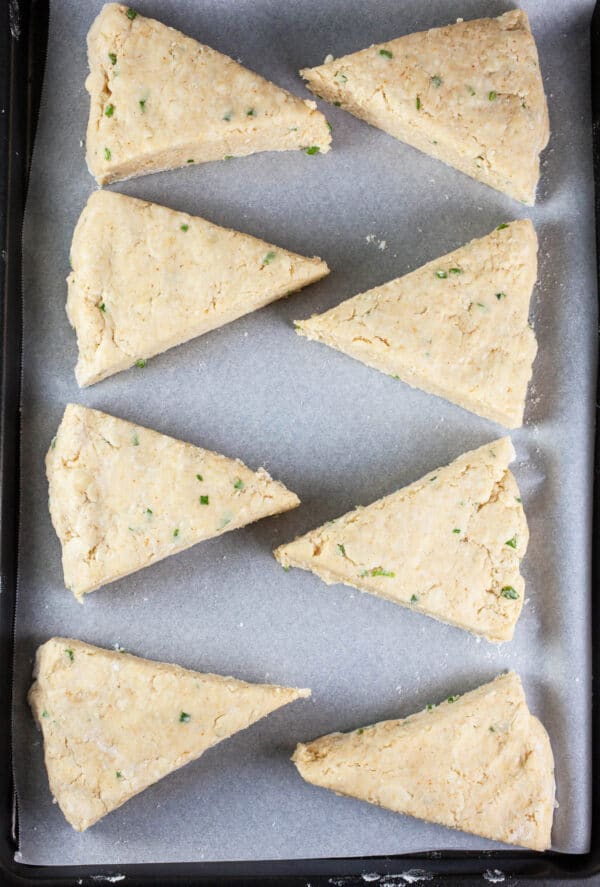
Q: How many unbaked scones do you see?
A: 8